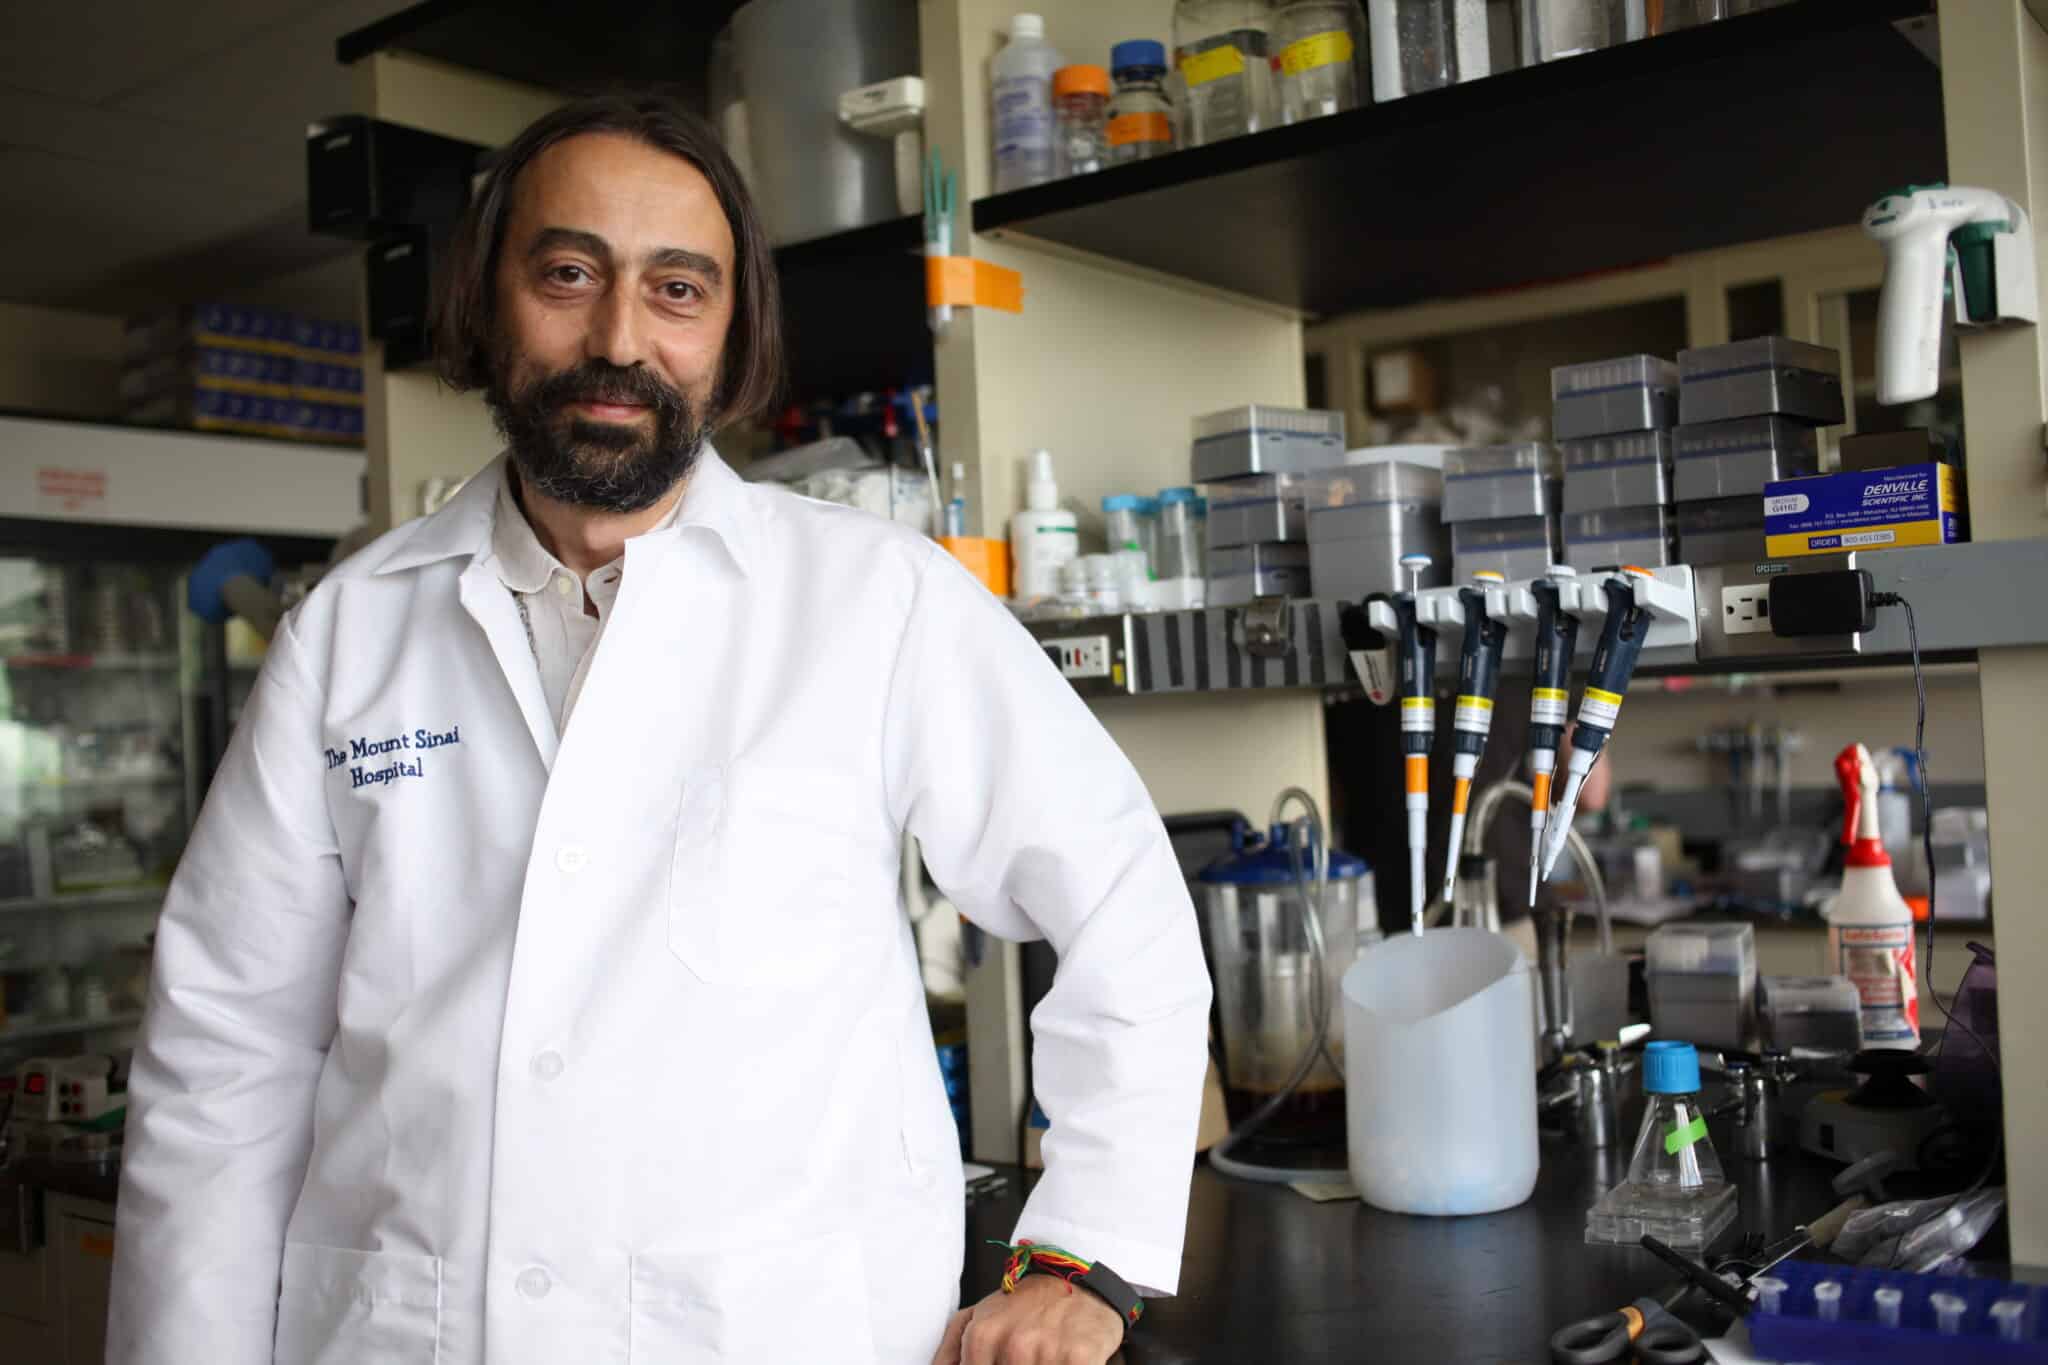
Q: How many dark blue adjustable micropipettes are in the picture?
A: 4